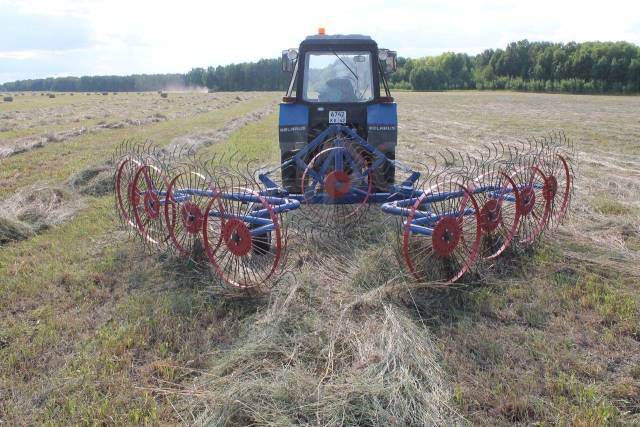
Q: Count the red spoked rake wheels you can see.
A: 9